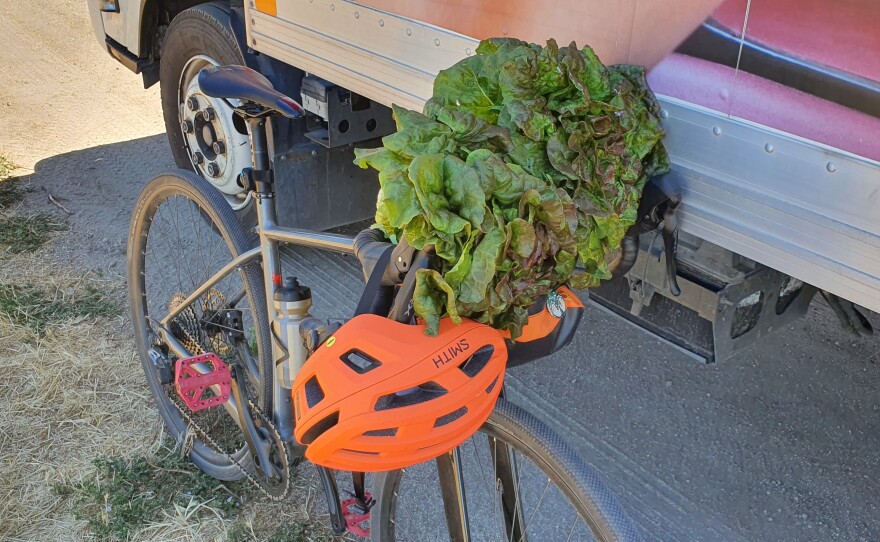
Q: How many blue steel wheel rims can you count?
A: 0